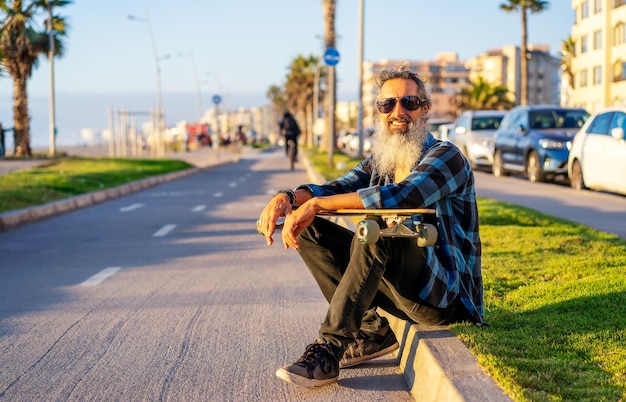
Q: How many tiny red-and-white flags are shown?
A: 0